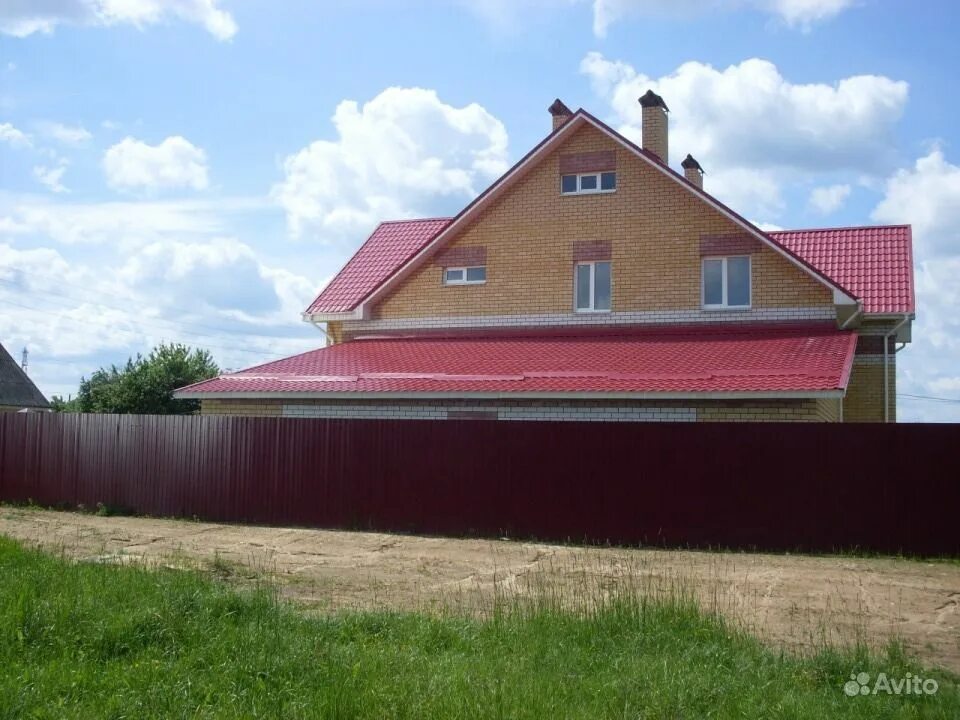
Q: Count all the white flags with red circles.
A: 0